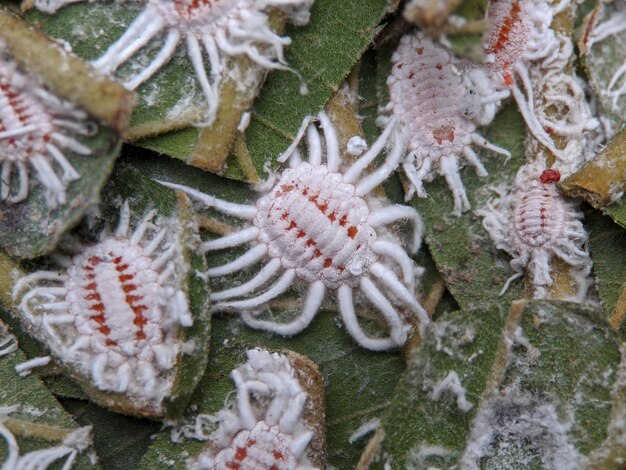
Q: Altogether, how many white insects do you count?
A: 8